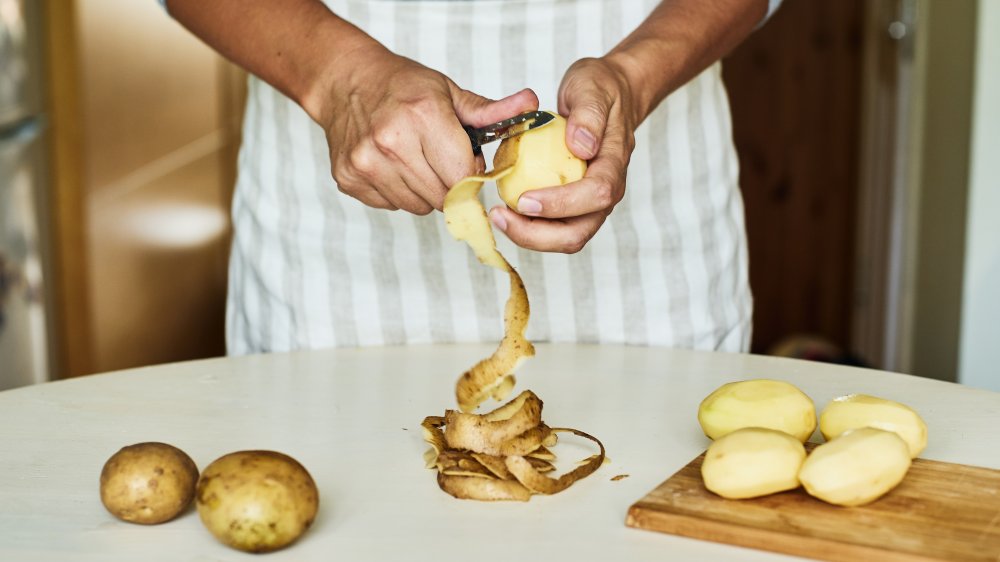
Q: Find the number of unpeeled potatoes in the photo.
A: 2